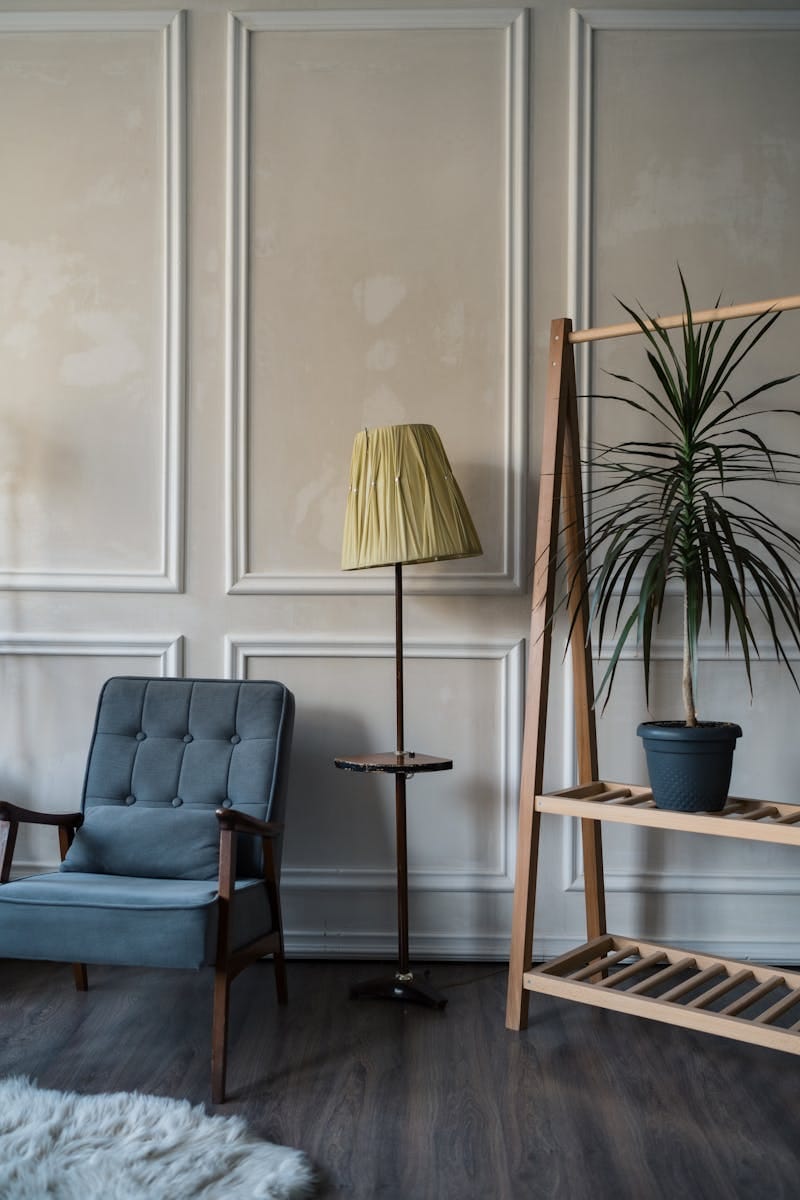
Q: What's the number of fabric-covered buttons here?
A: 6